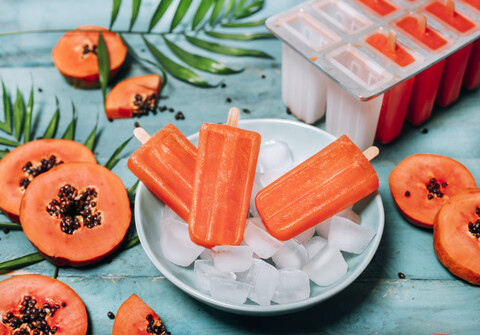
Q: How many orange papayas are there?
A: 8